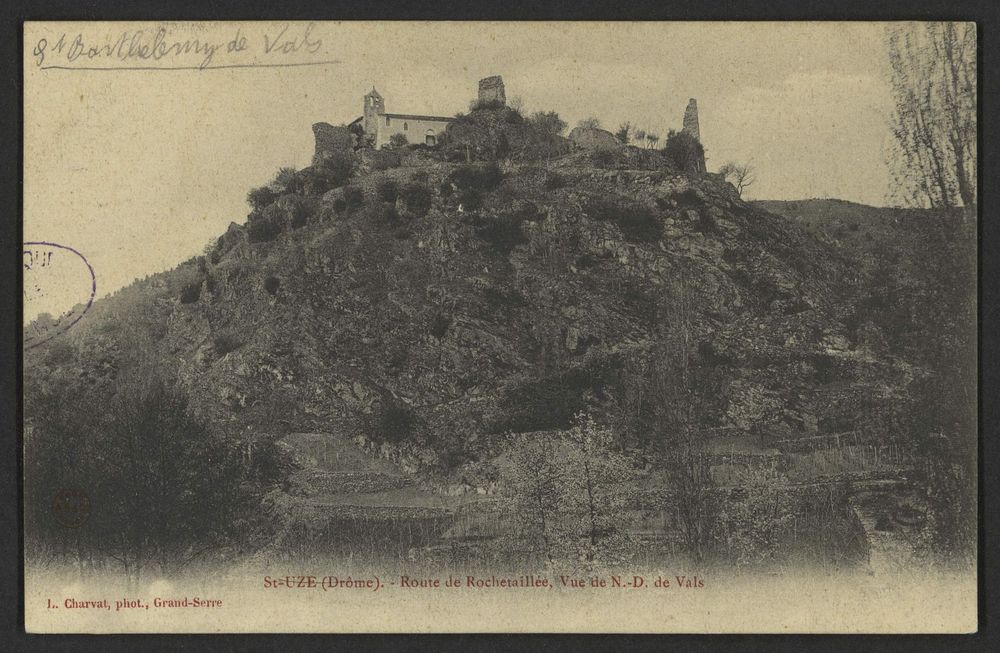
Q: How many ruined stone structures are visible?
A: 3